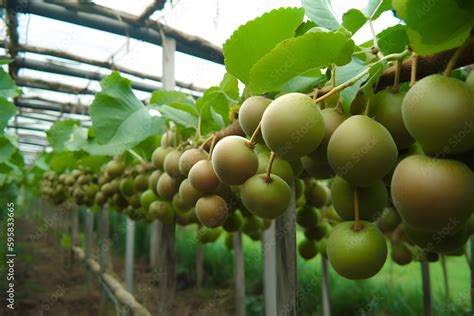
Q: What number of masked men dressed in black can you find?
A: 0